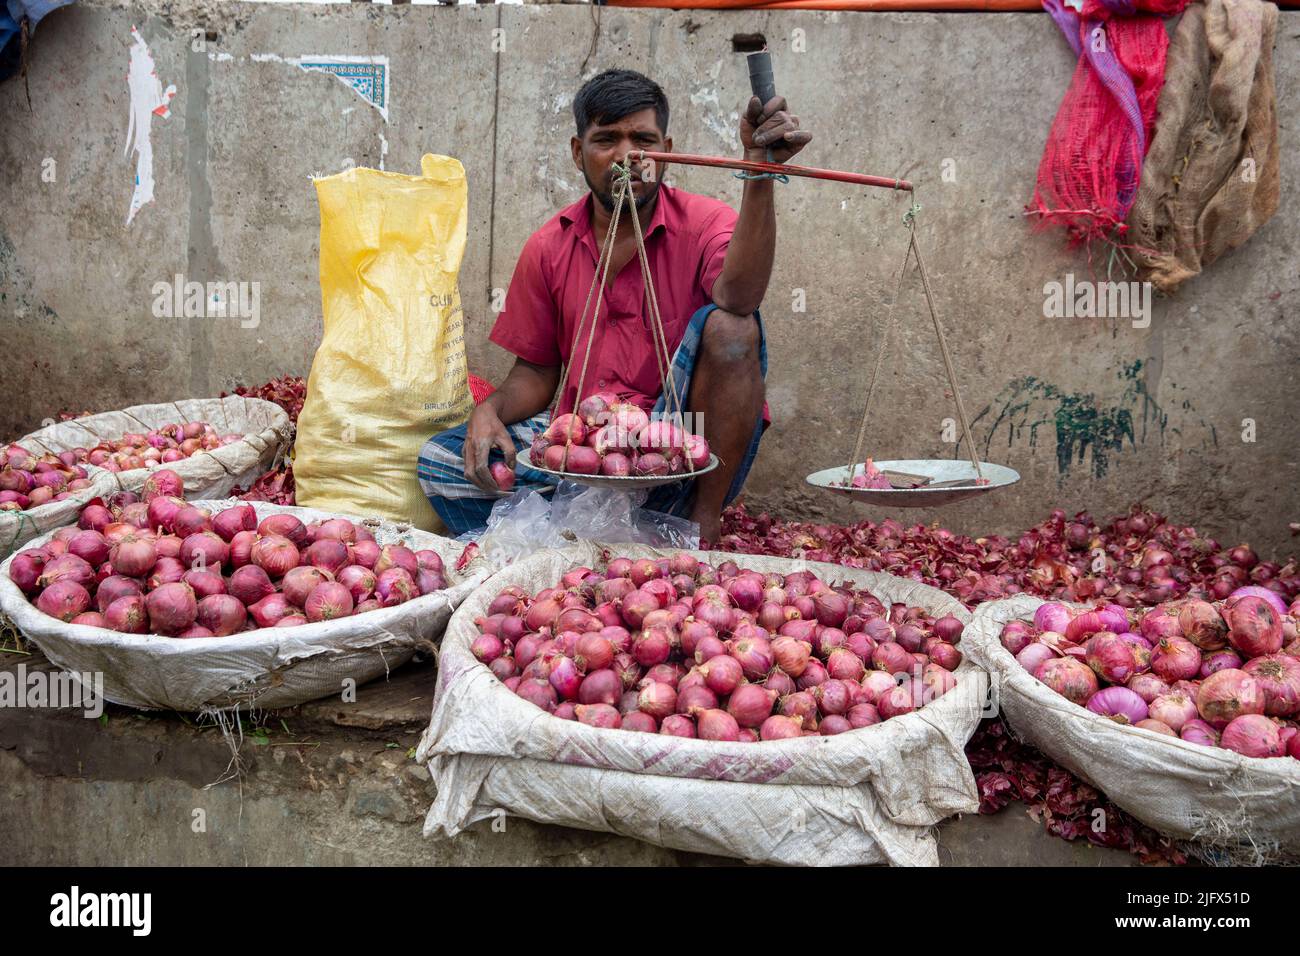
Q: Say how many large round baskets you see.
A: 5